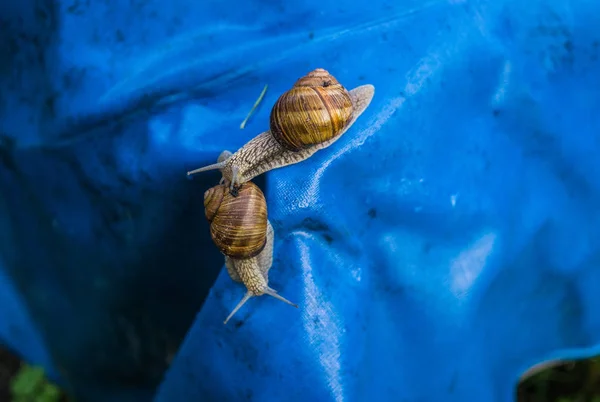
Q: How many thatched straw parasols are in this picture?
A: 0